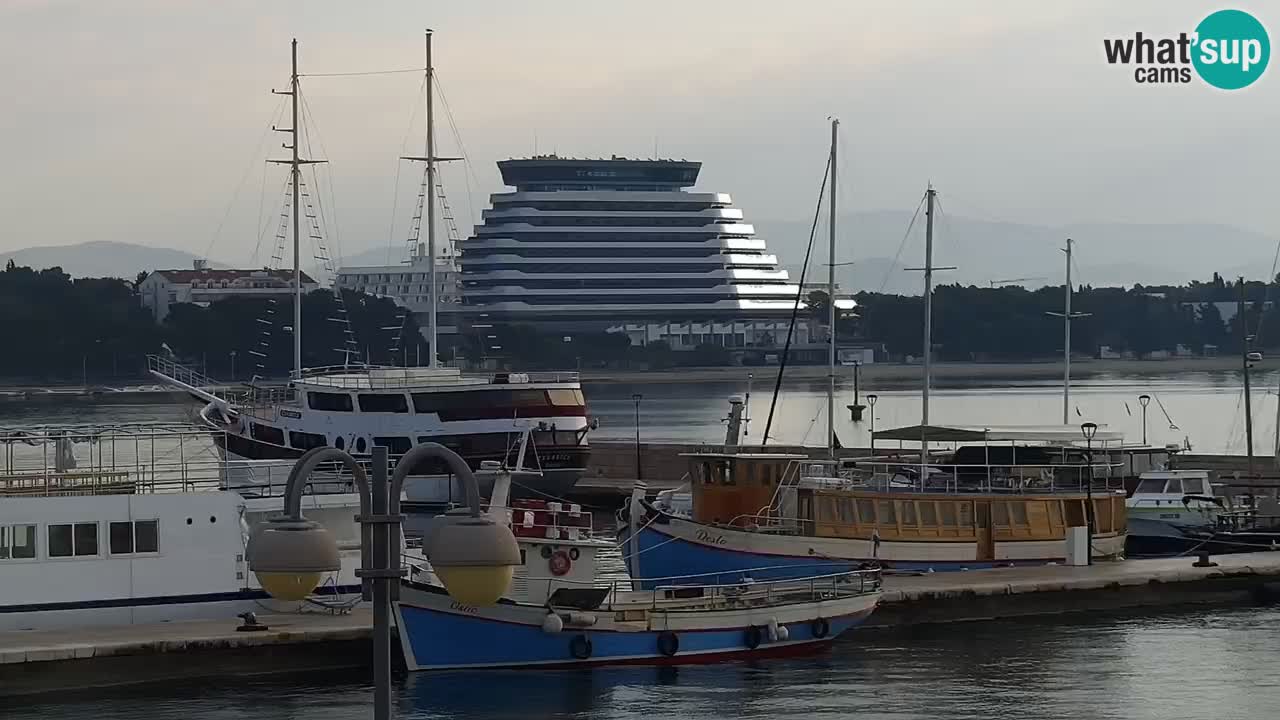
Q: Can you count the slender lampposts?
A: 4